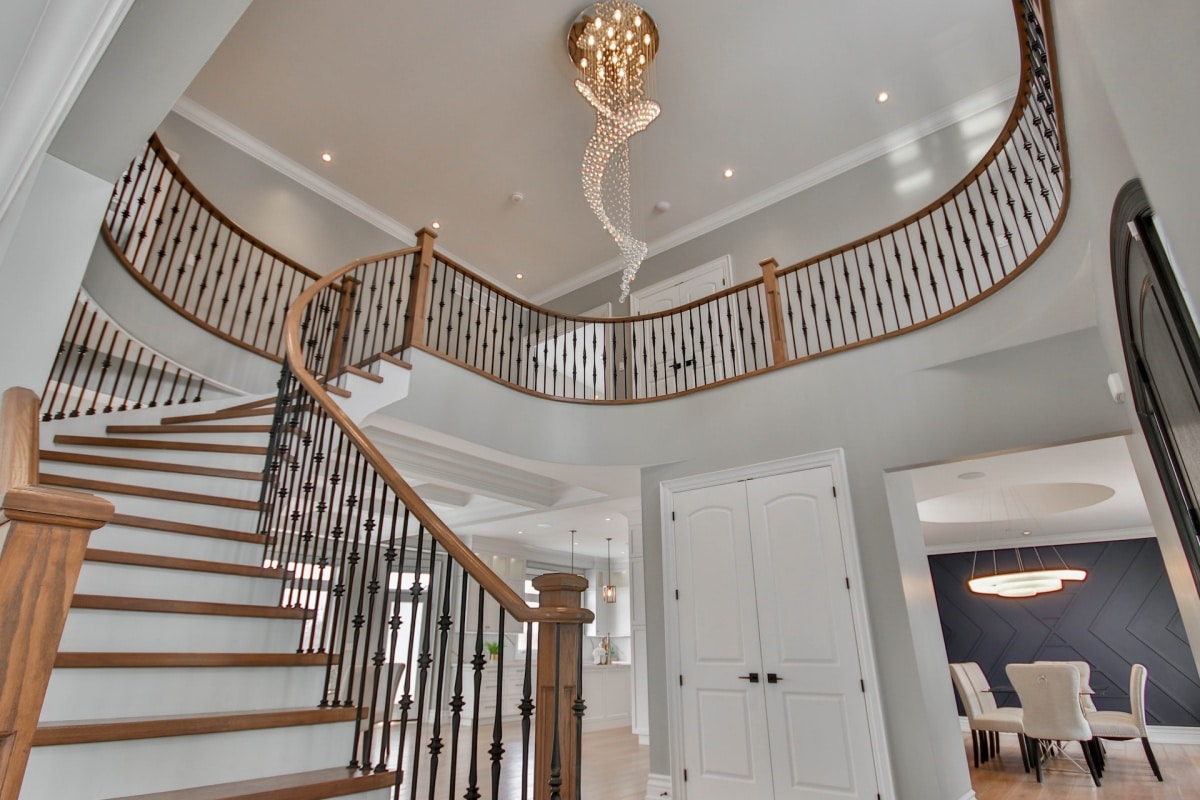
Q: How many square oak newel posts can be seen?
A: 5